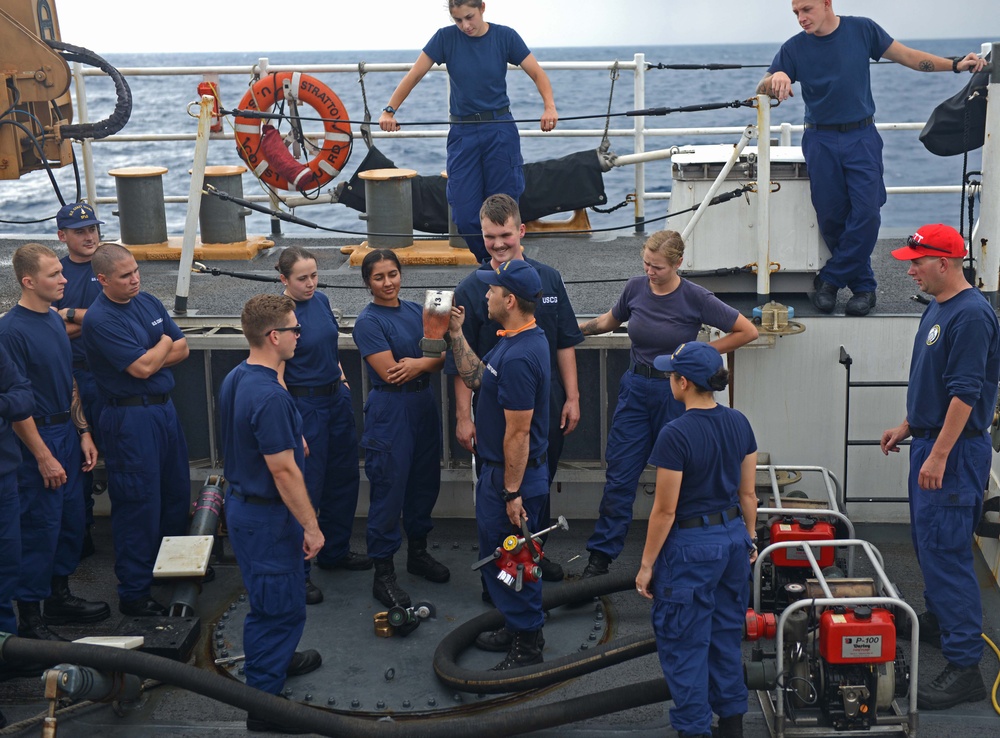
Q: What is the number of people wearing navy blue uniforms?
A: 14